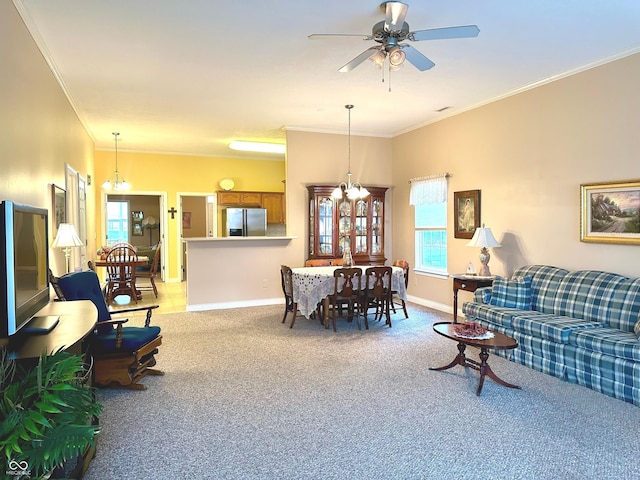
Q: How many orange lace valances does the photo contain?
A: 0